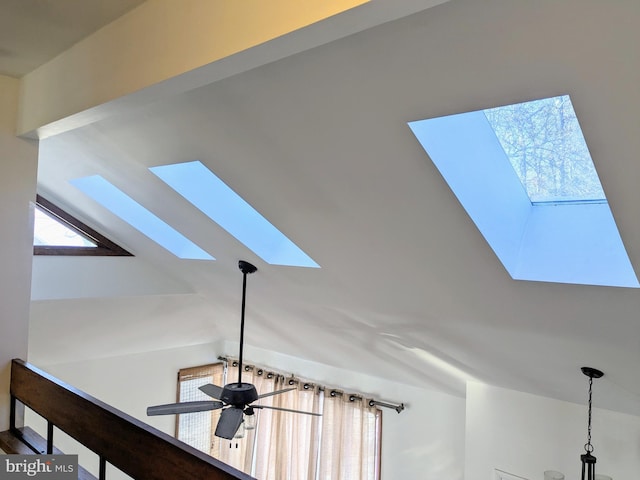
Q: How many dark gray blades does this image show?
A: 5